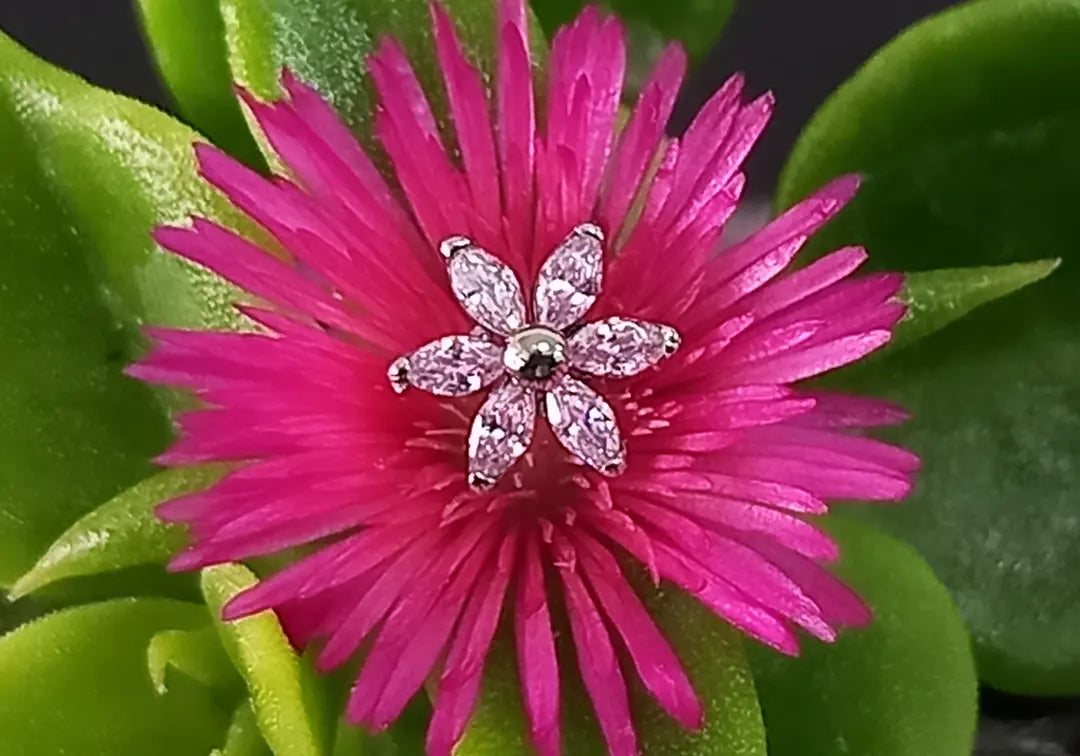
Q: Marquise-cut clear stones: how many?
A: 6